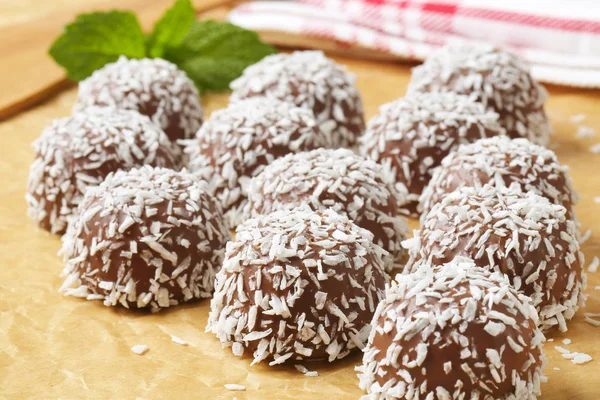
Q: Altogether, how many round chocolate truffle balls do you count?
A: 12